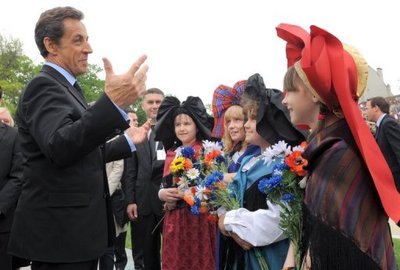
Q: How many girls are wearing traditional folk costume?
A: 4